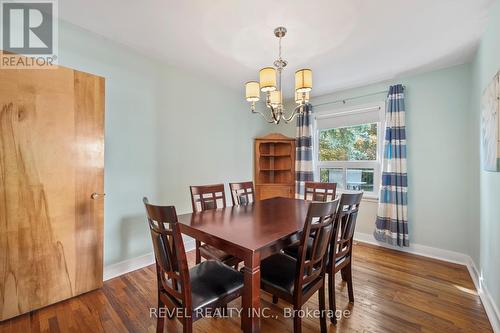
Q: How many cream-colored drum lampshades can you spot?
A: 5